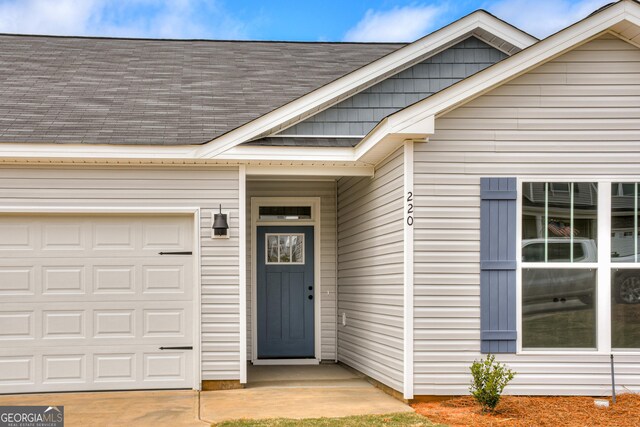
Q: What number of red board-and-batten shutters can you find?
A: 0